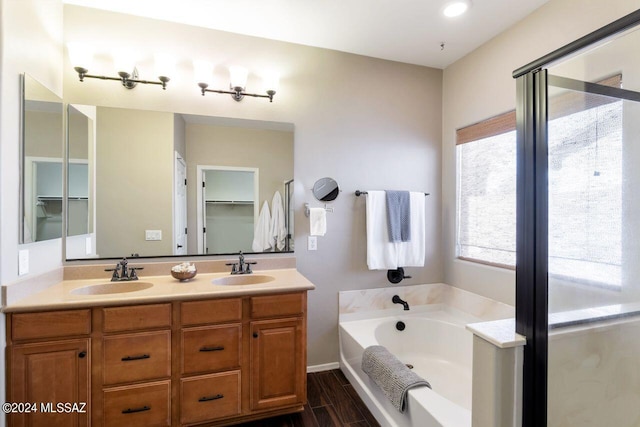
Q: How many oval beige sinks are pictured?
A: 2